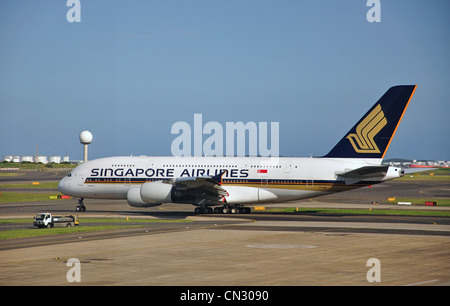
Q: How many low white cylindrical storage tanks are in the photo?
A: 6